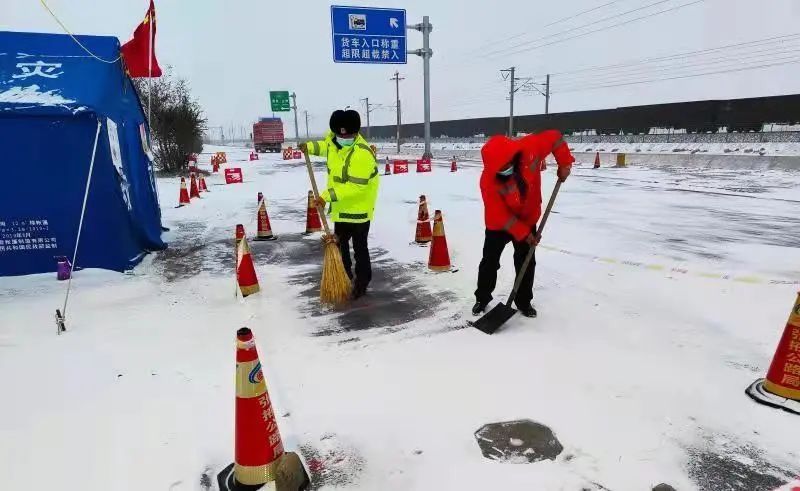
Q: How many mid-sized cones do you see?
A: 6